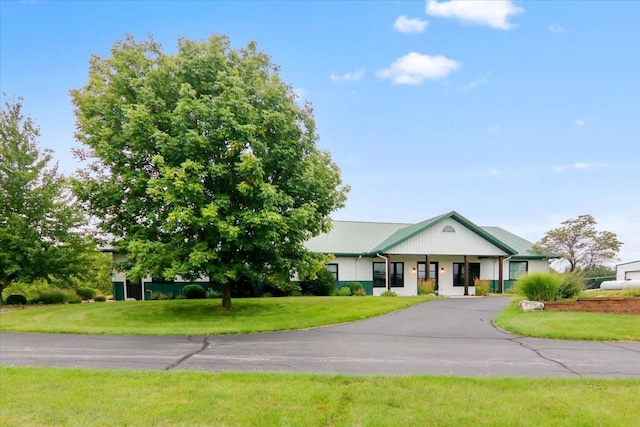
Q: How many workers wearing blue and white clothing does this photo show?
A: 0